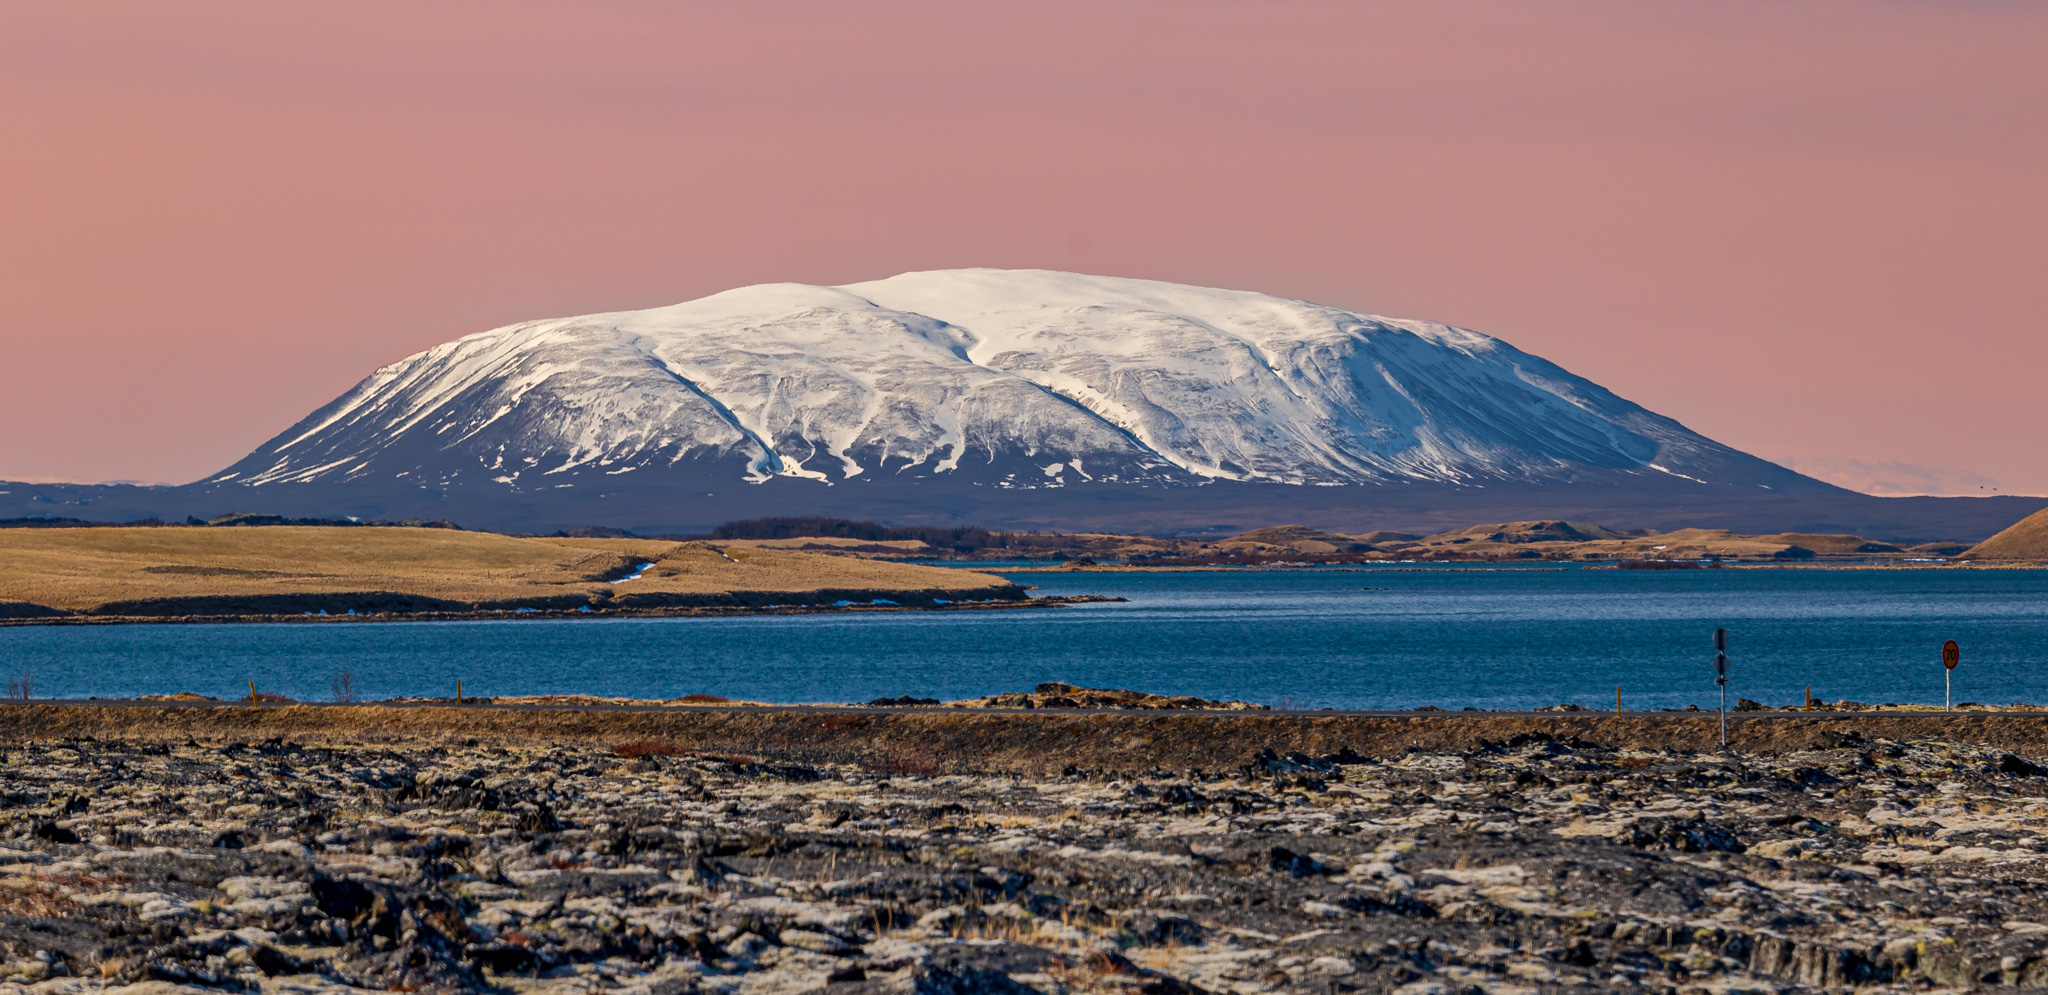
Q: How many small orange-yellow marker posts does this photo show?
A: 4